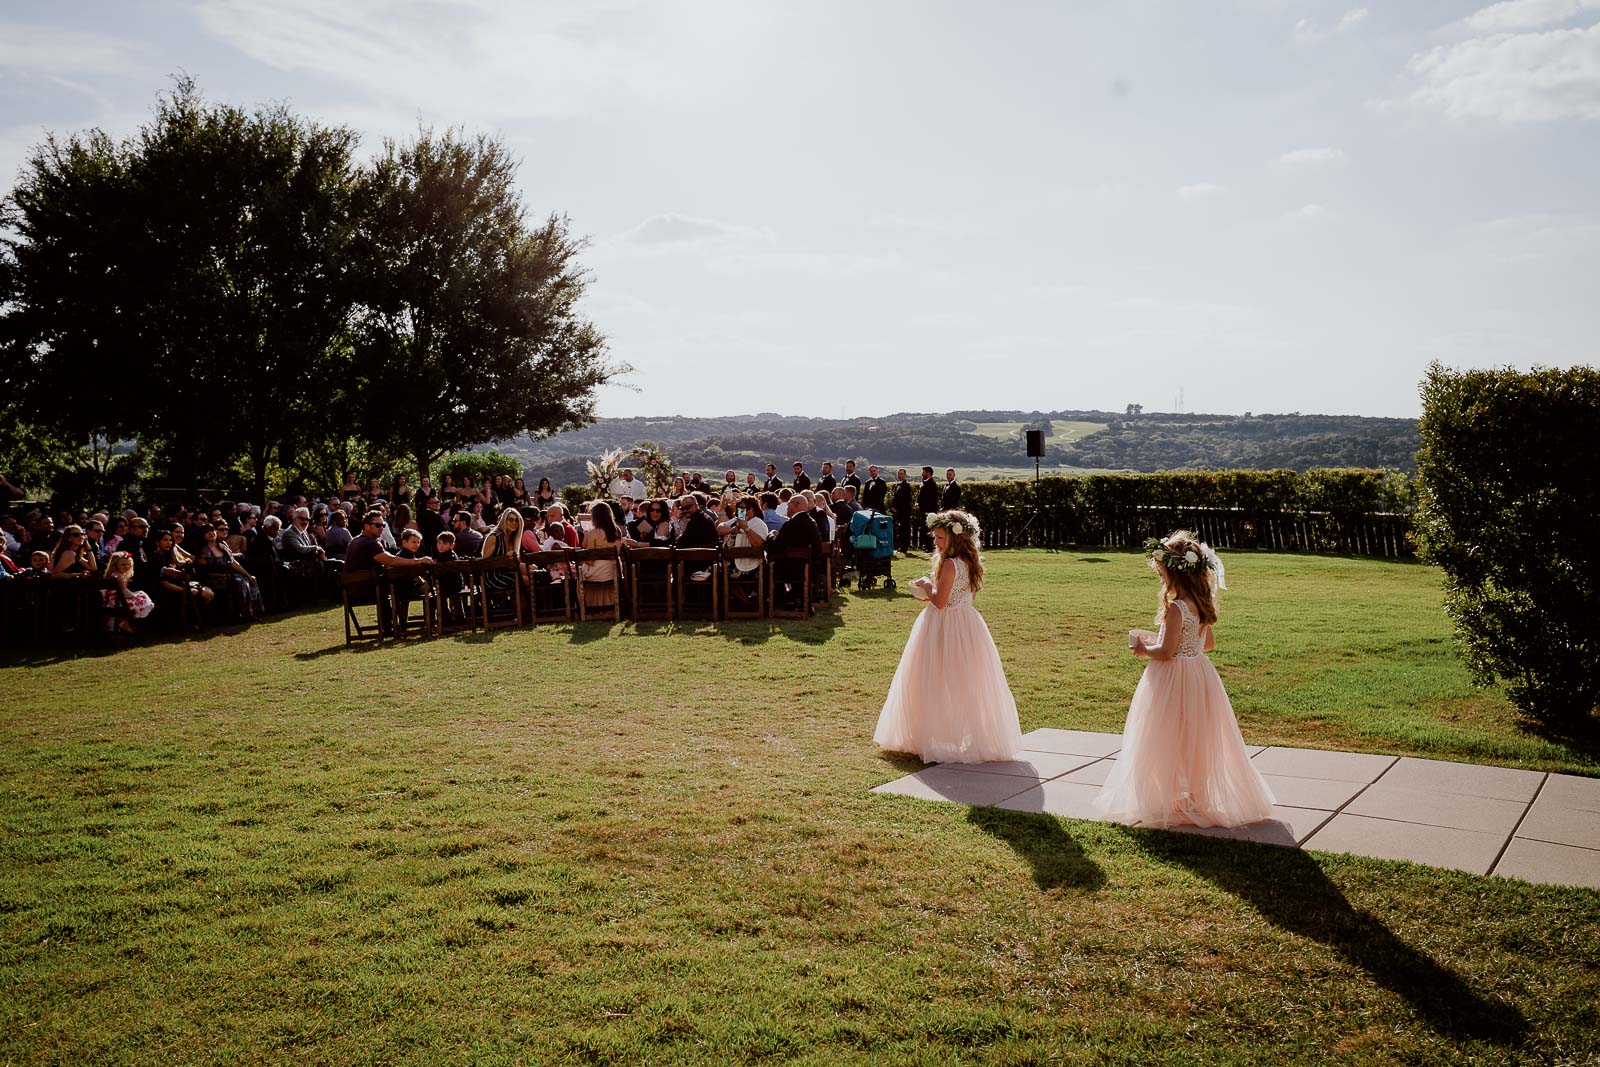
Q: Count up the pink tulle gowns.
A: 2